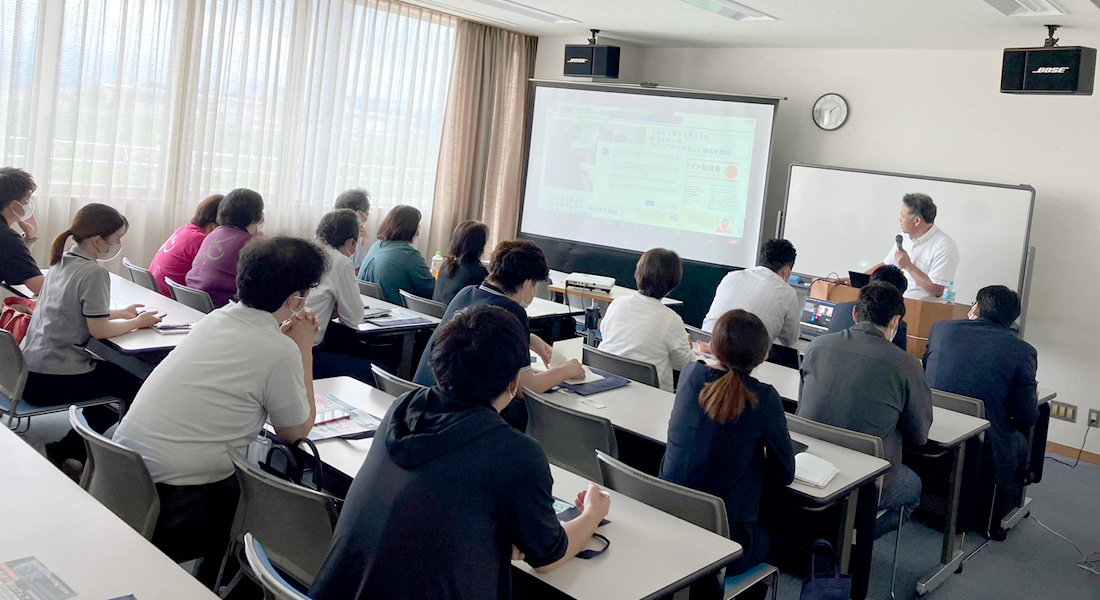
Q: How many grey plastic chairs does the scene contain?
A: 15